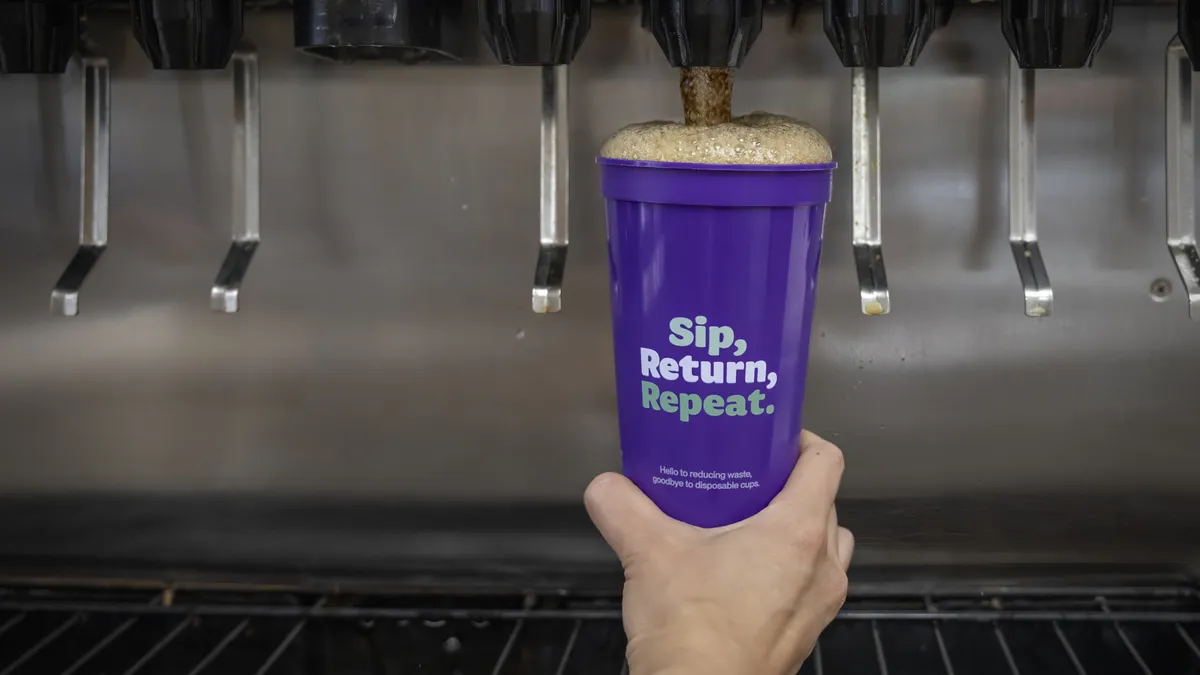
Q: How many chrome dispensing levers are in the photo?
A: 6